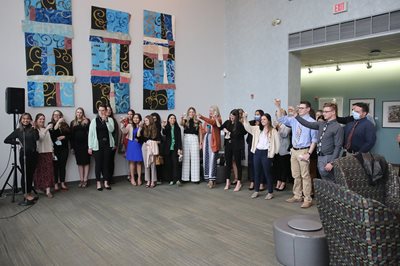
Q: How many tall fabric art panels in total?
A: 3